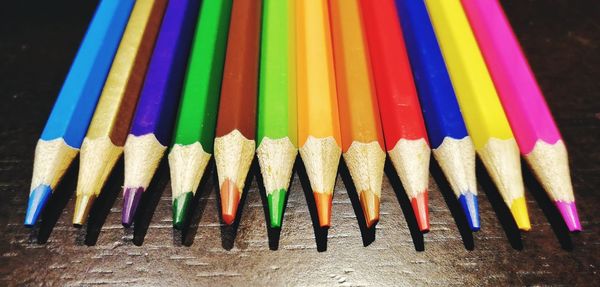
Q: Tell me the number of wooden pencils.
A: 12